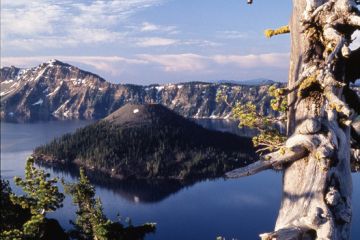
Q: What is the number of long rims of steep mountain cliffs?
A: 1